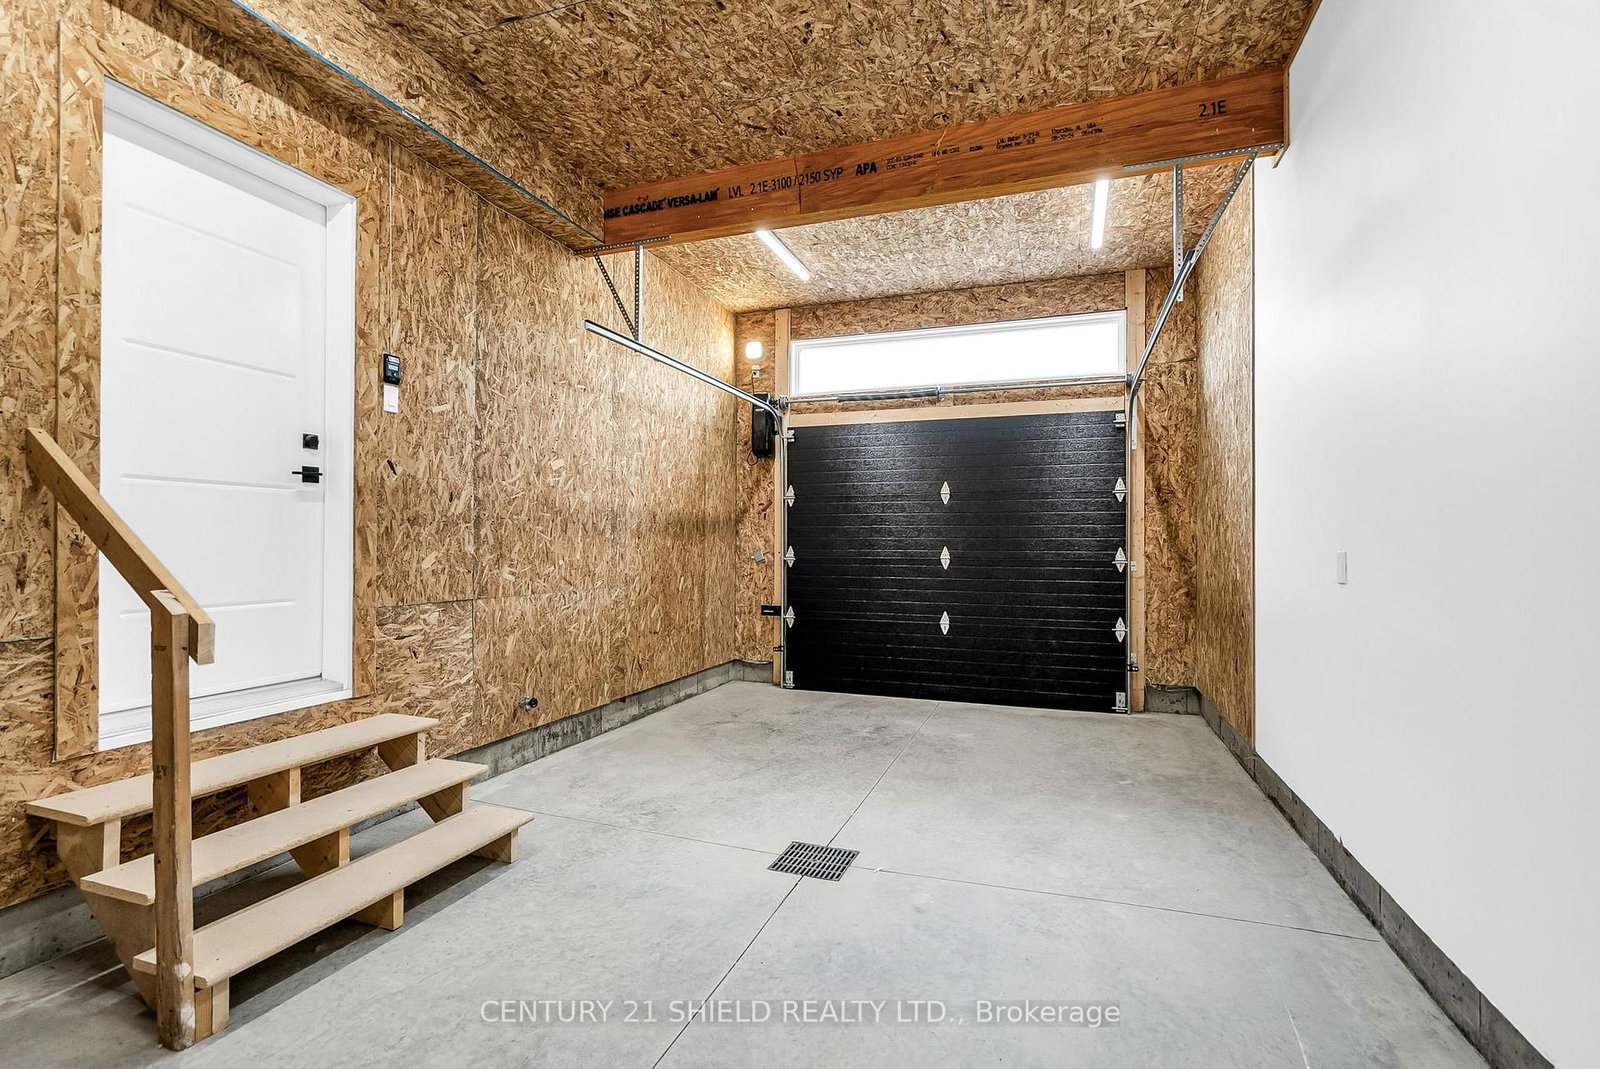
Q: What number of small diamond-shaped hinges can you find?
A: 9